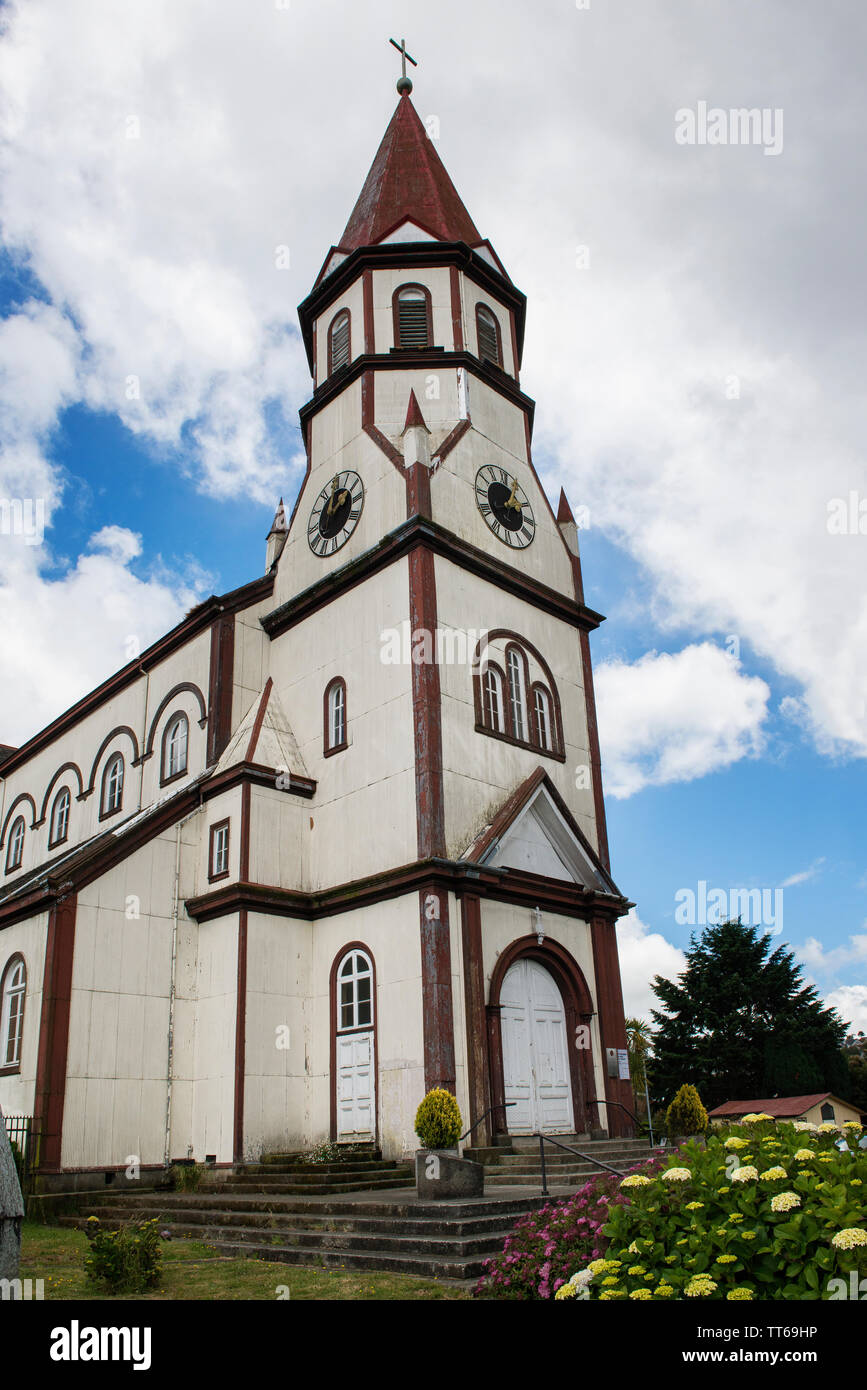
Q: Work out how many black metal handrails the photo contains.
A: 3